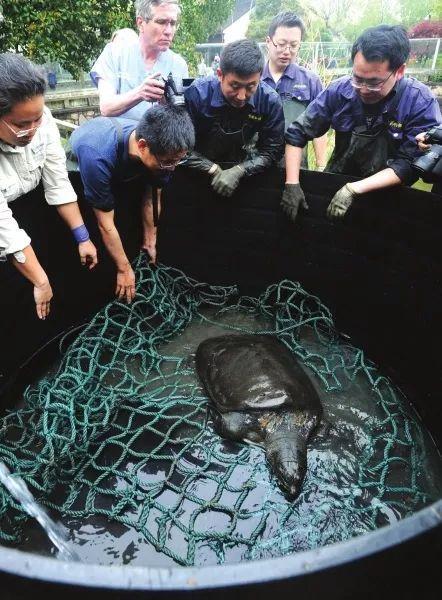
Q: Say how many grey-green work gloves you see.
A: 4